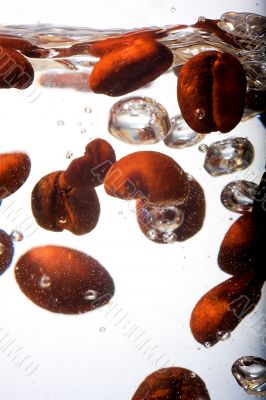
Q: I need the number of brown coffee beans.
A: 13